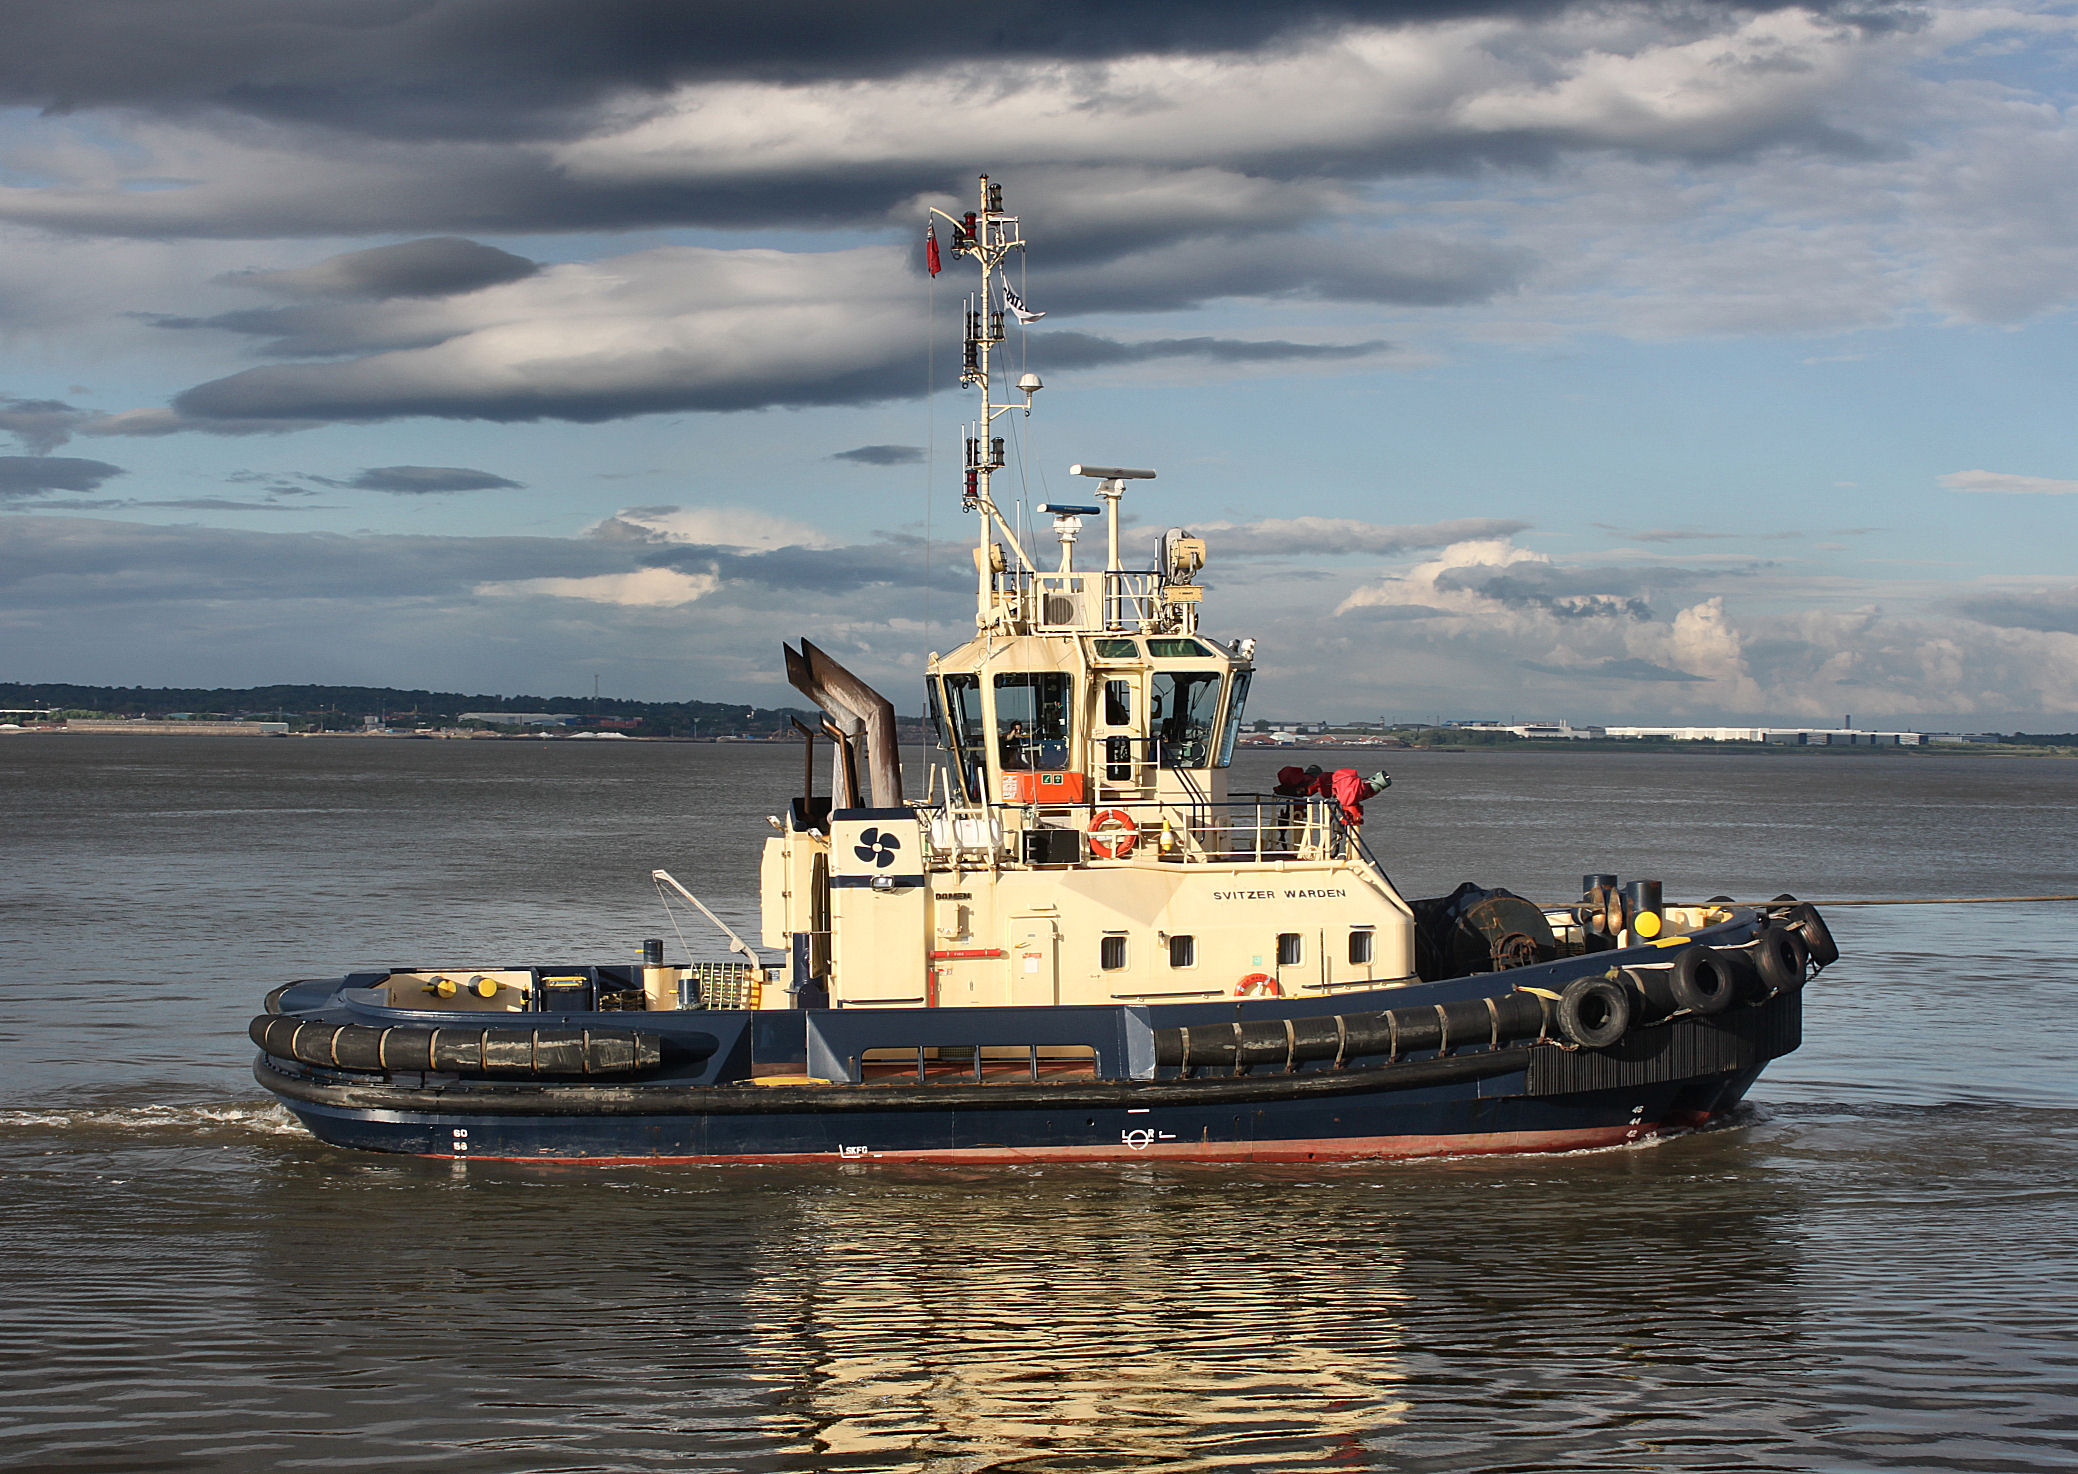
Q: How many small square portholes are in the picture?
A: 4